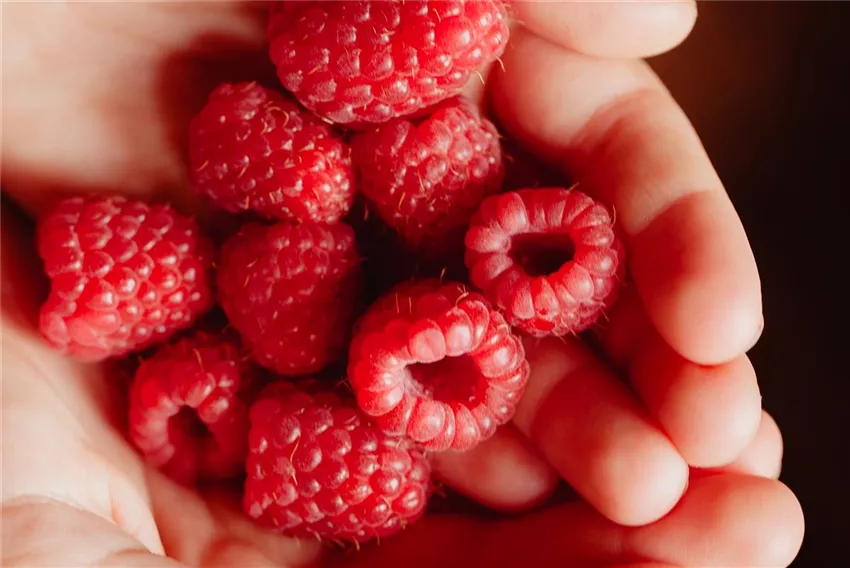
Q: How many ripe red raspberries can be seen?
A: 9